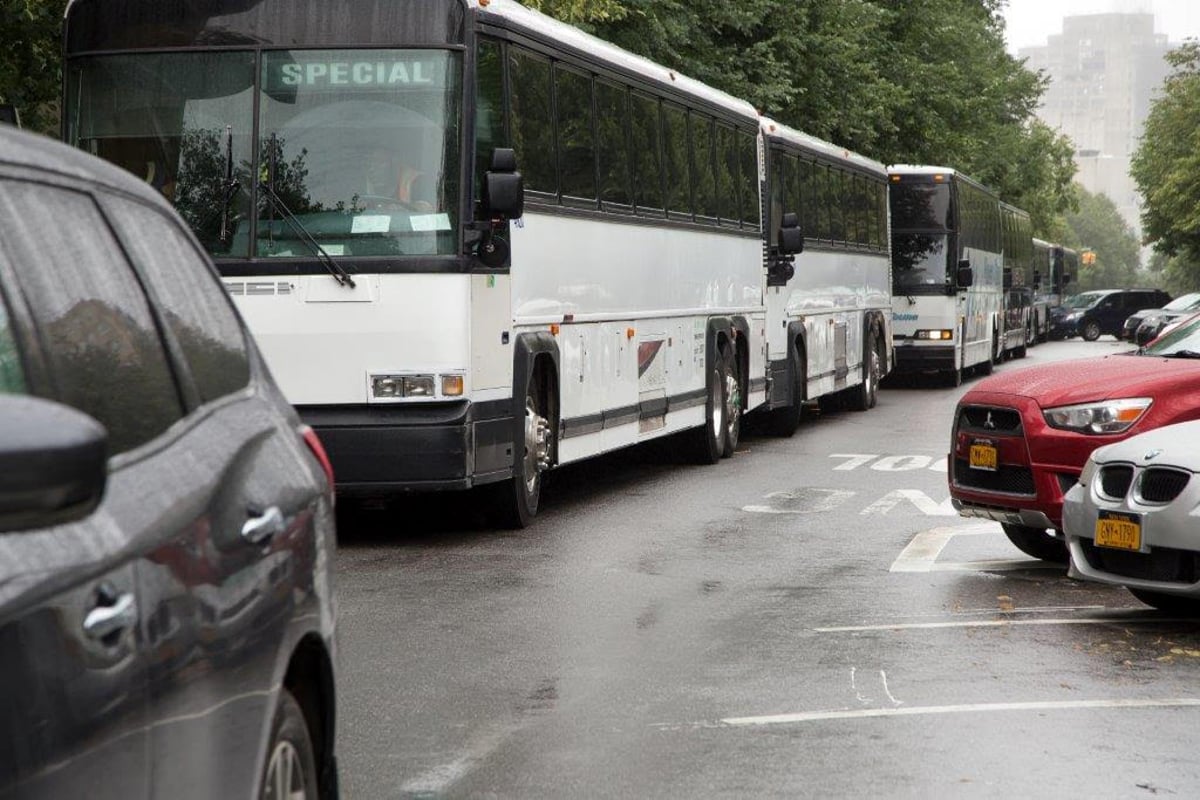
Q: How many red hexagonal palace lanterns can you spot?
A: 0